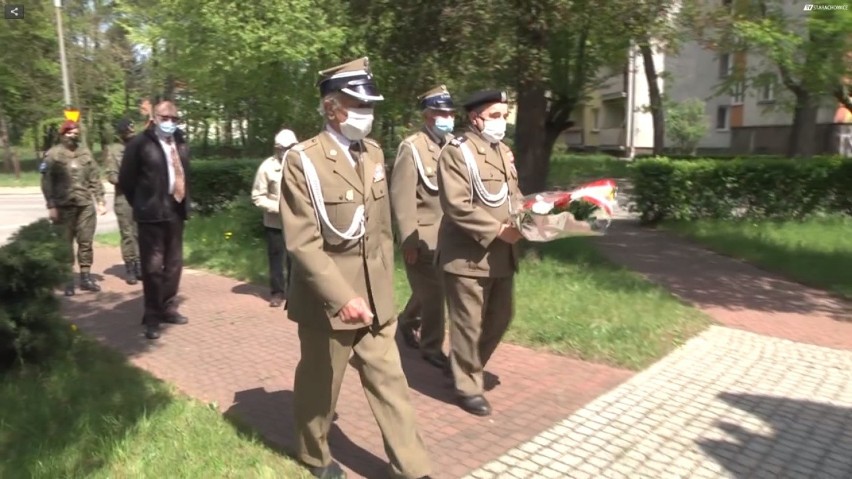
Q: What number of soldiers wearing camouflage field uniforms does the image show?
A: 2